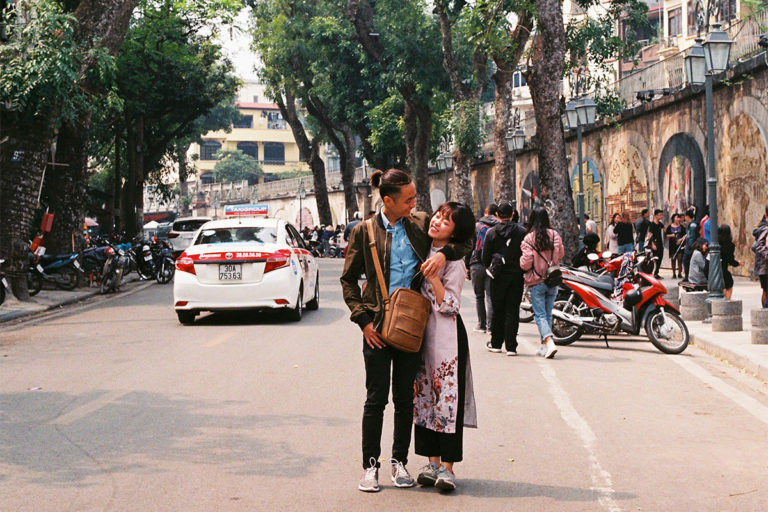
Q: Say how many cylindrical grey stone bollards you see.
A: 4